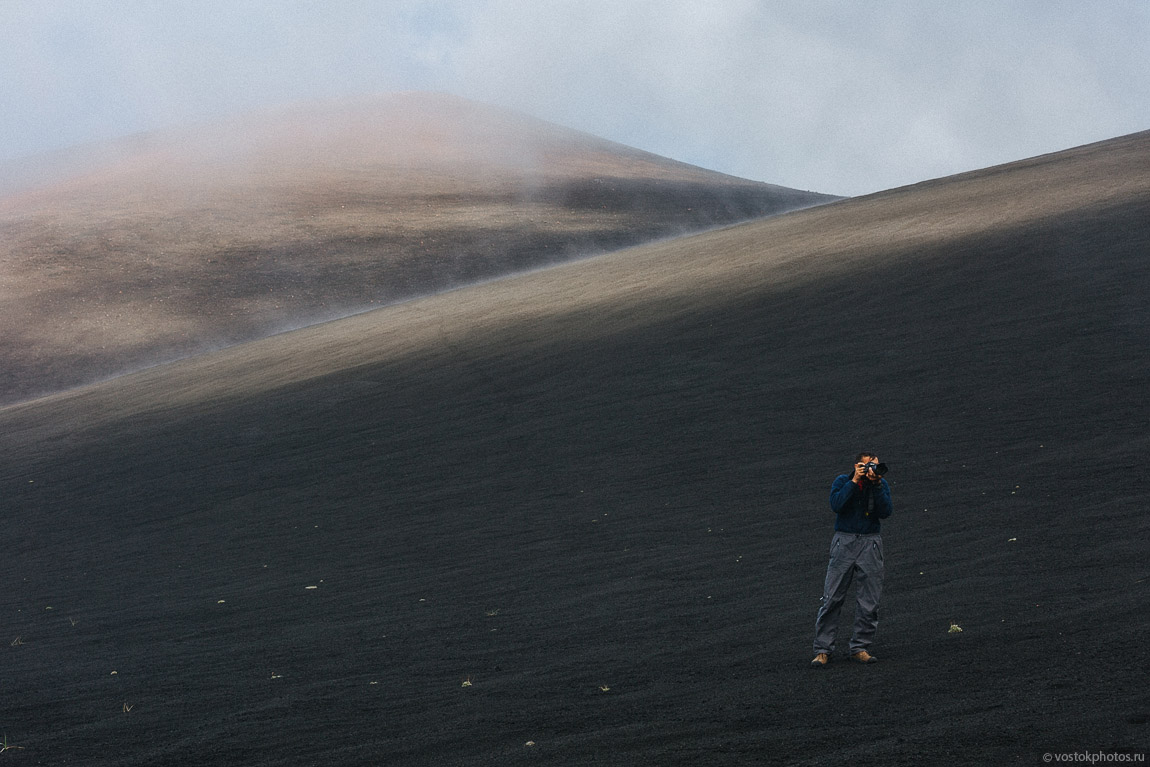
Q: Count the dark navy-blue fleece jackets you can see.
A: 1